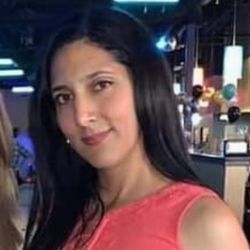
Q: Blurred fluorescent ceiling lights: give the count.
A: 4